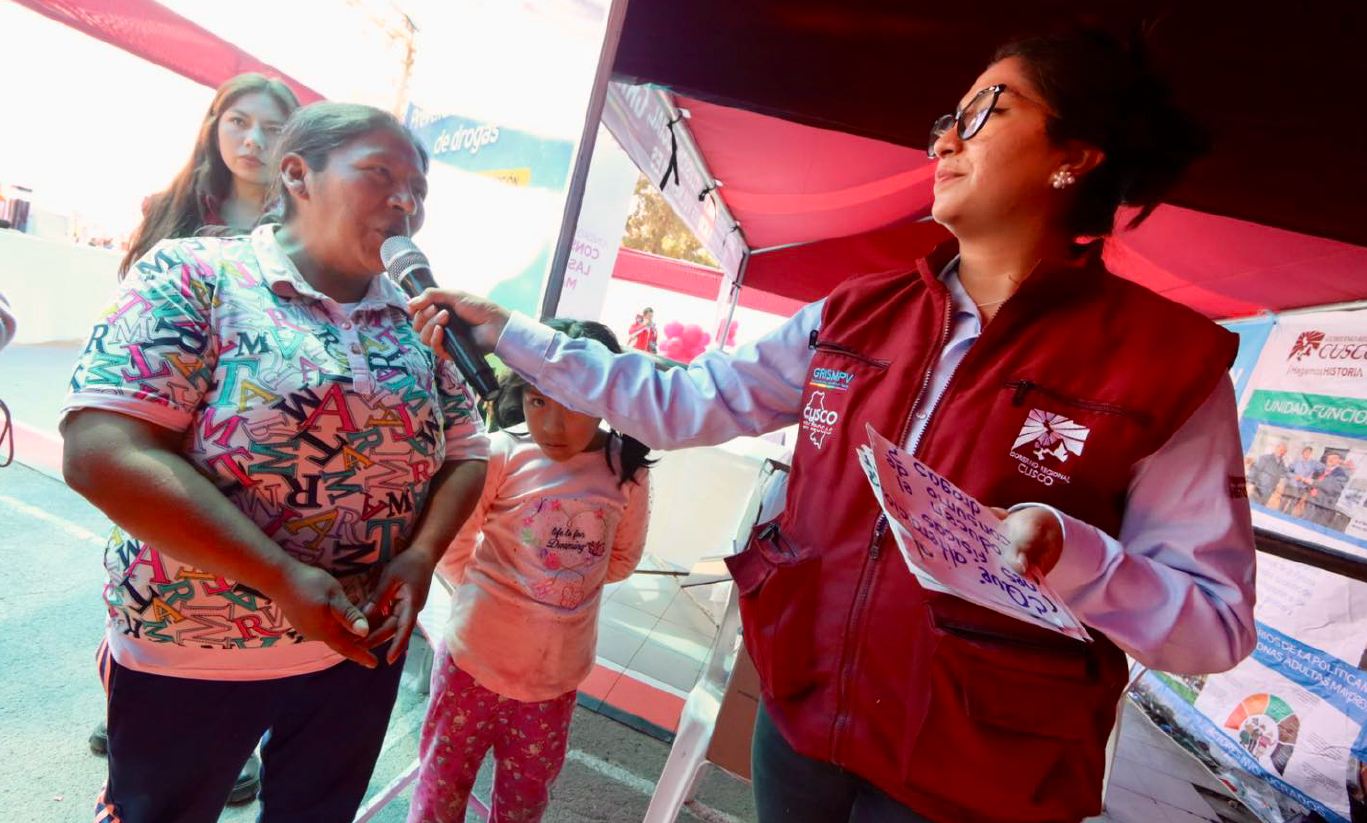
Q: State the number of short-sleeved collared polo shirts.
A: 1